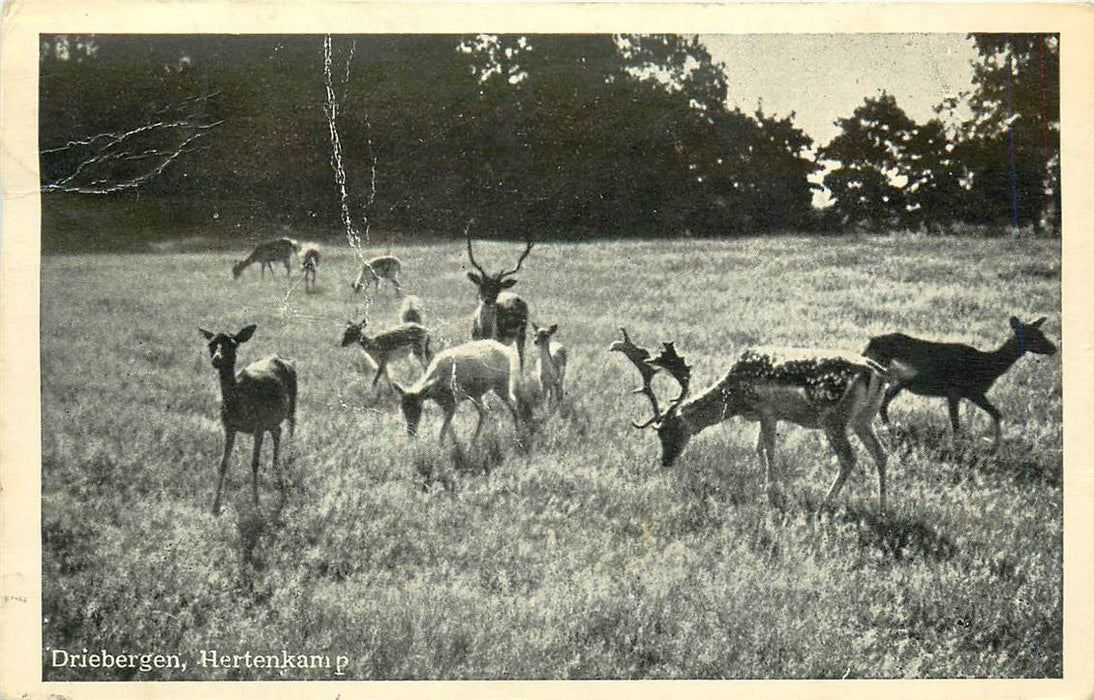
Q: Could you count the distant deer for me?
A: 3